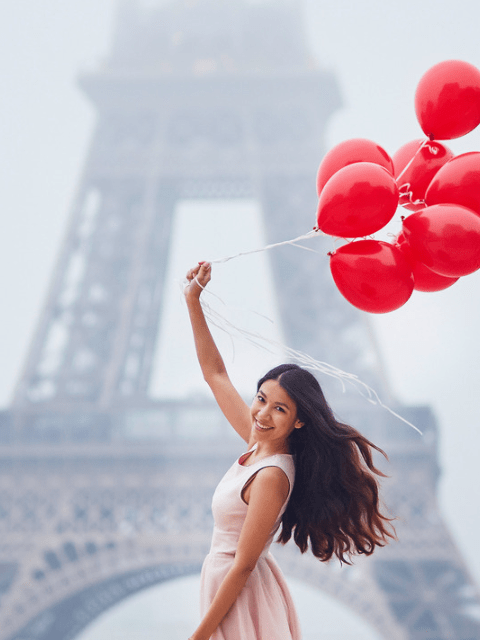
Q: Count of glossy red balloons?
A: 8